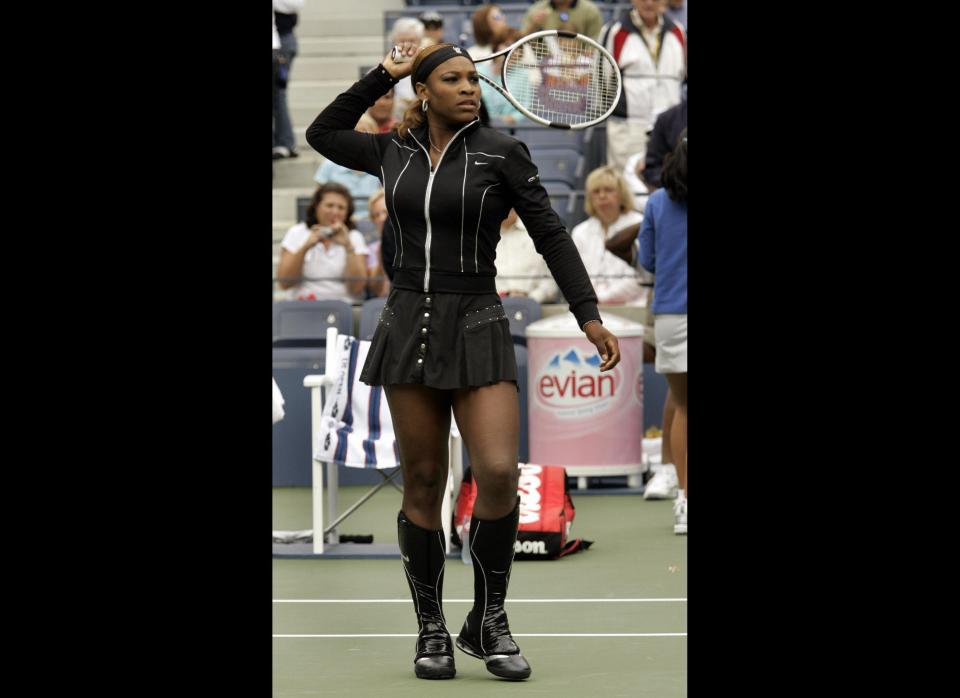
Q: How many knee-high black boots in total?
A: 2